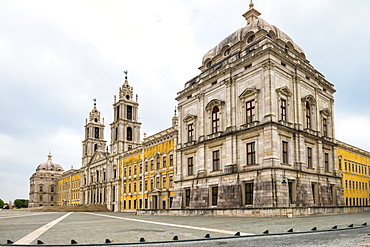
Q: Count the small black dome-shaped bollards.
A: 14